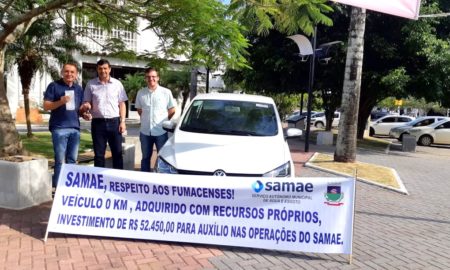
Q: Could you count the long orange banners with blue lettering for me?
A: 0